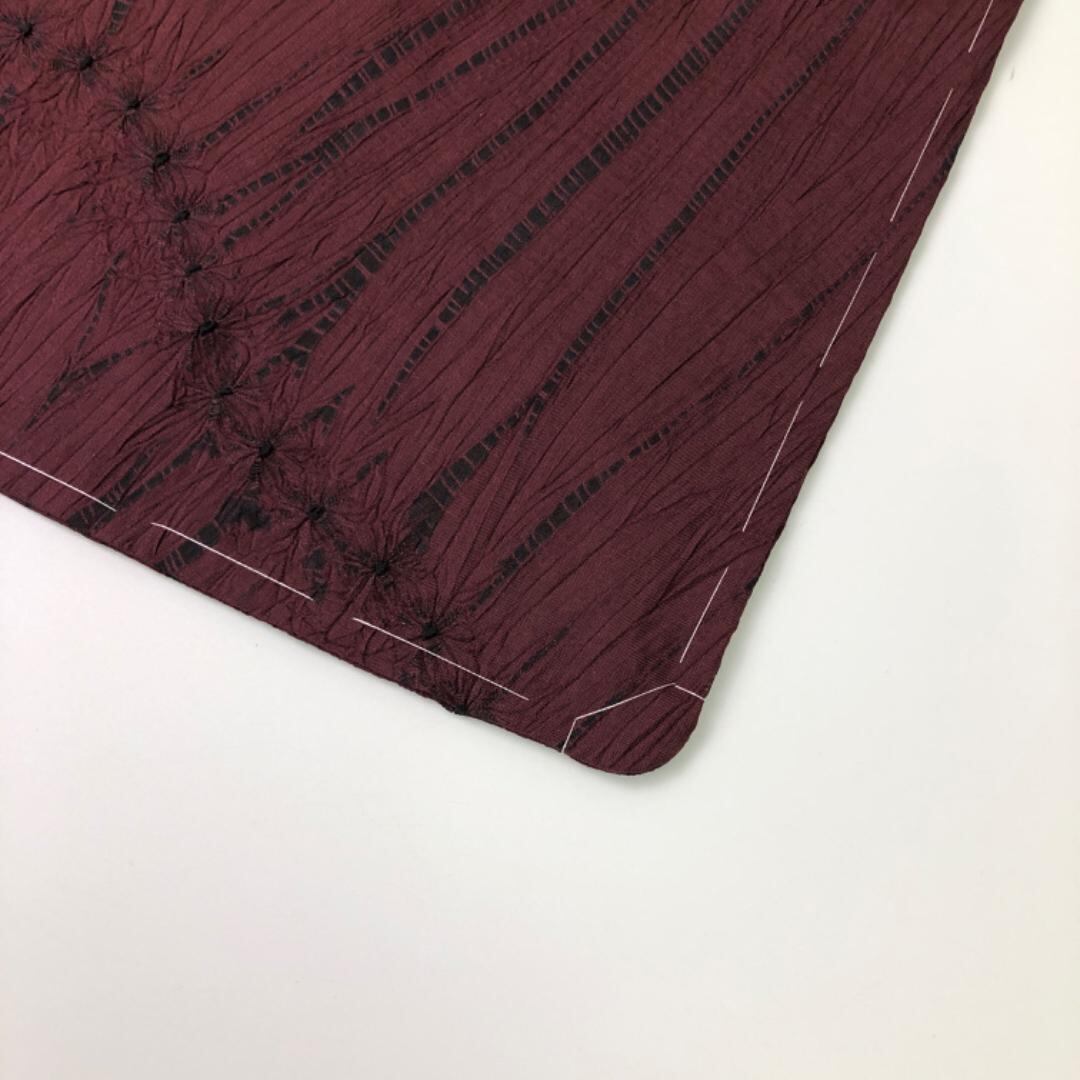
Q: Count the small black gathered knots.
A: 13